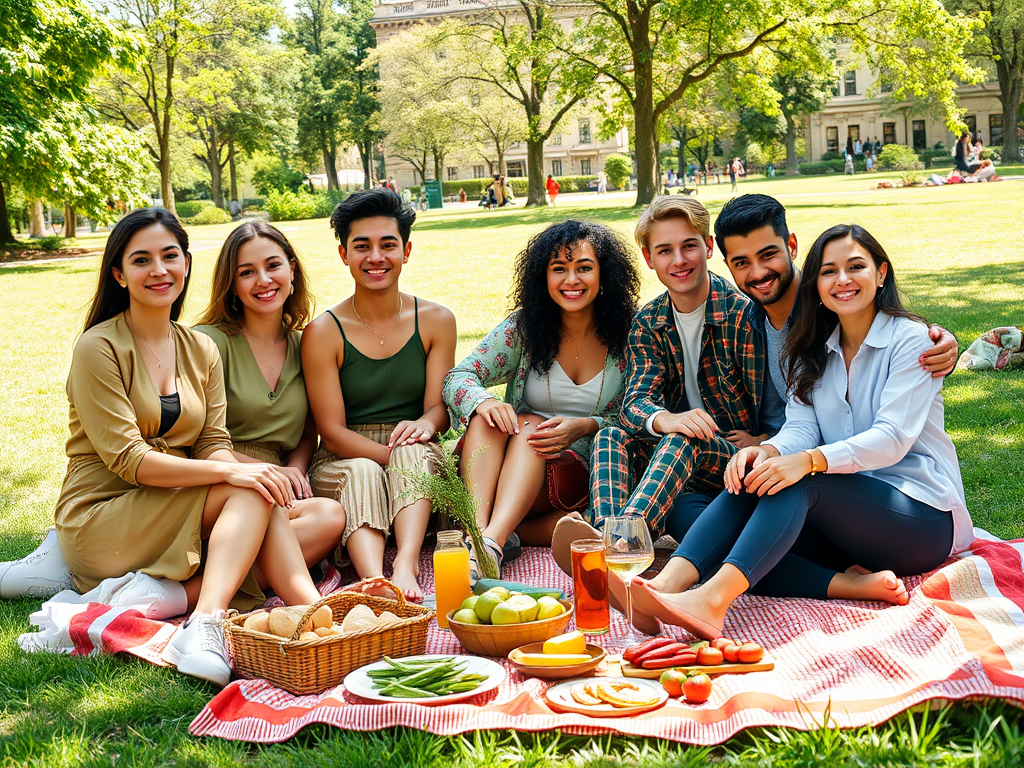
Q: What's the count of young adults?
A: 7